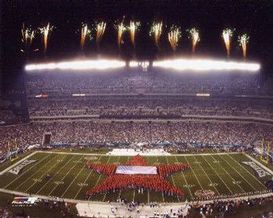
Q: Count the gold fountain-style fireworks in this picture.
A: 11